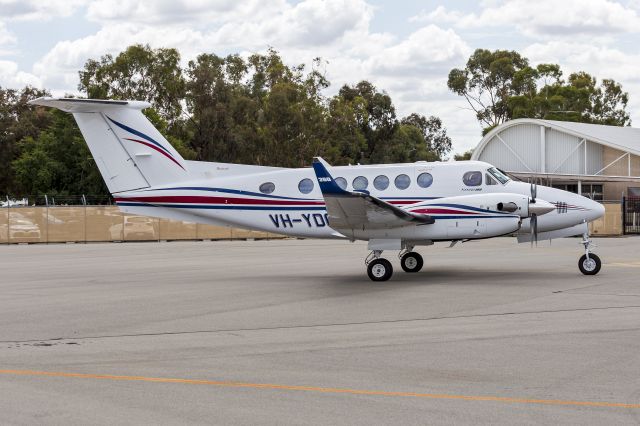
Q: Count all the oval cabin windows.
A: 7